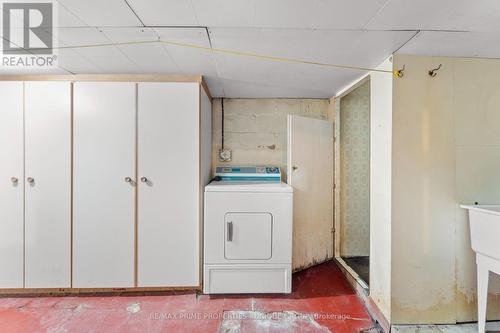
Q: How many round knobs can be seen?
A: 4